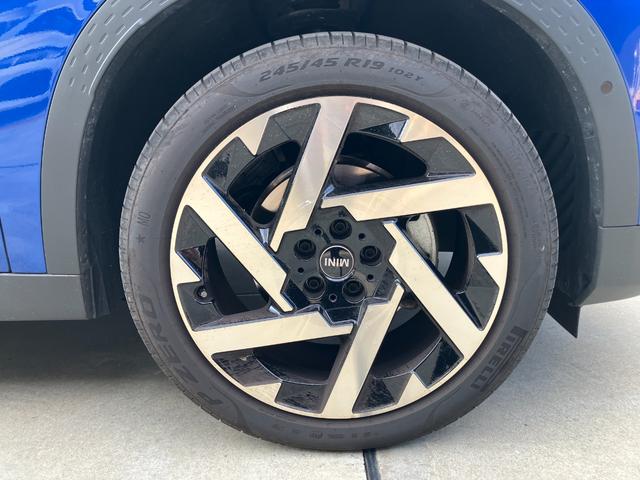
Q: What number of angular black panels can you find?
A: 12